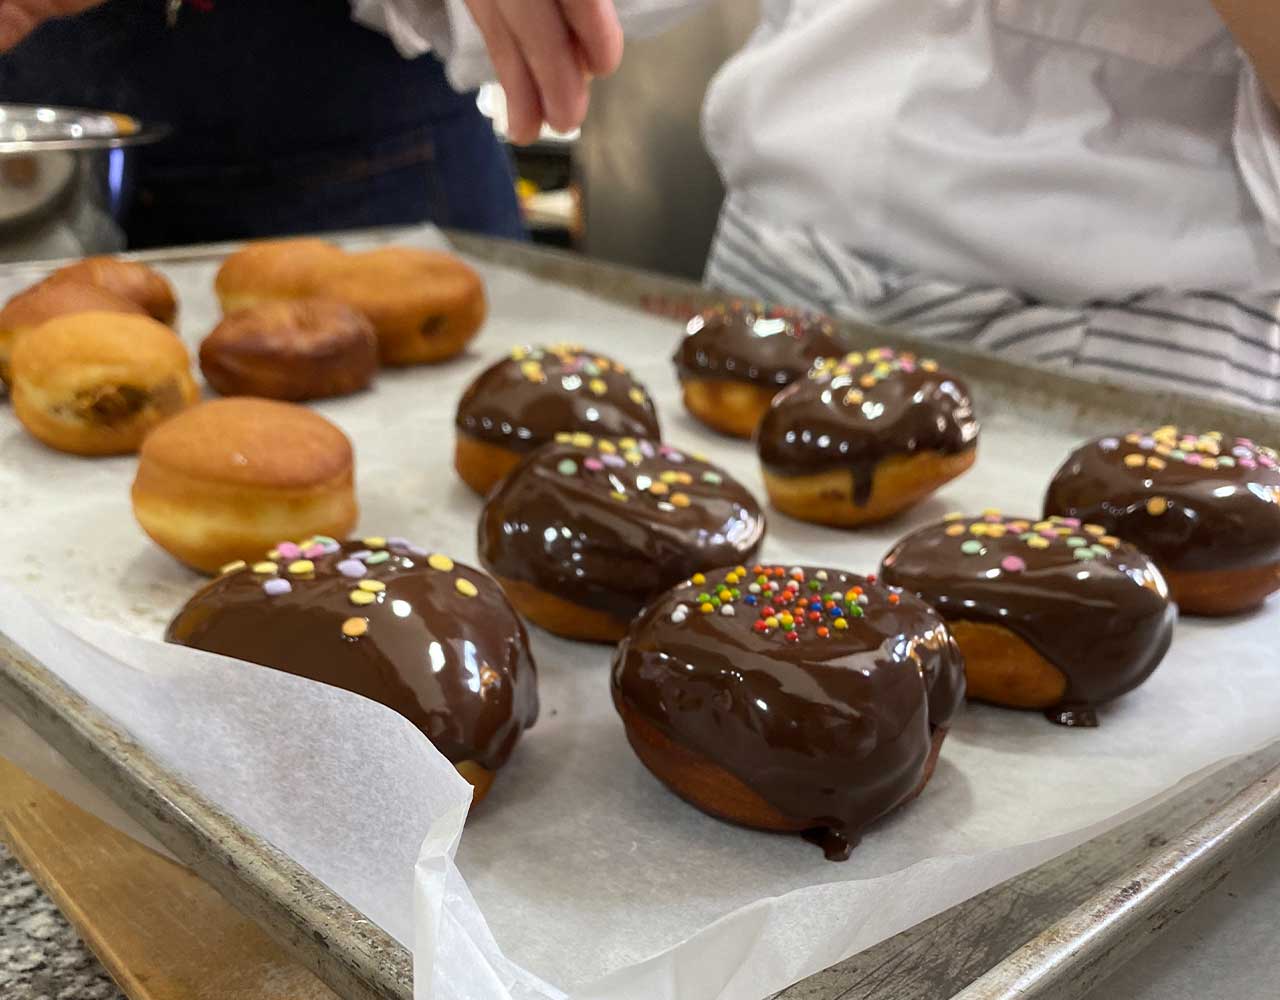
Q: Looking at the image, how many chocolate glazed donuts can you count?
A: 8